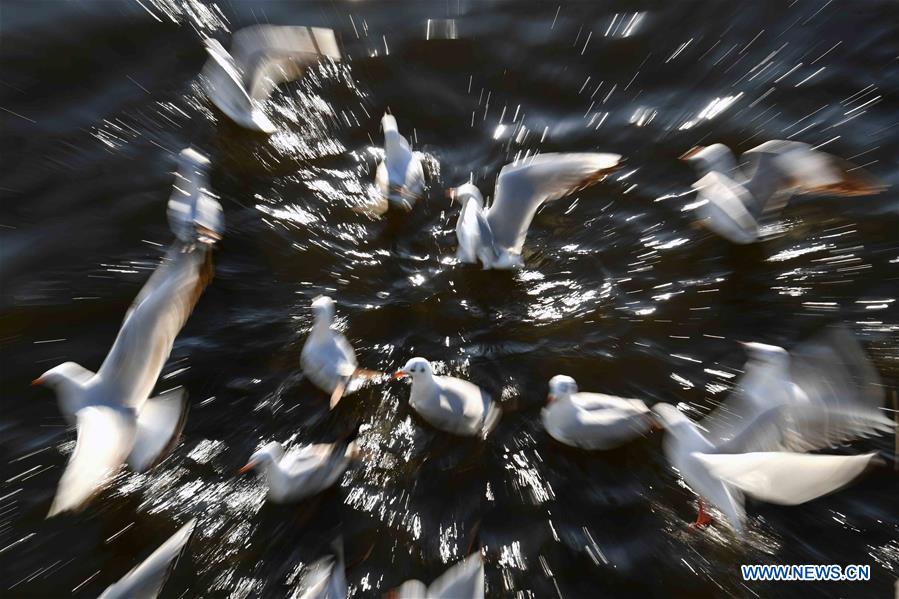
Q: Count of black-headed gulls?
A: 15